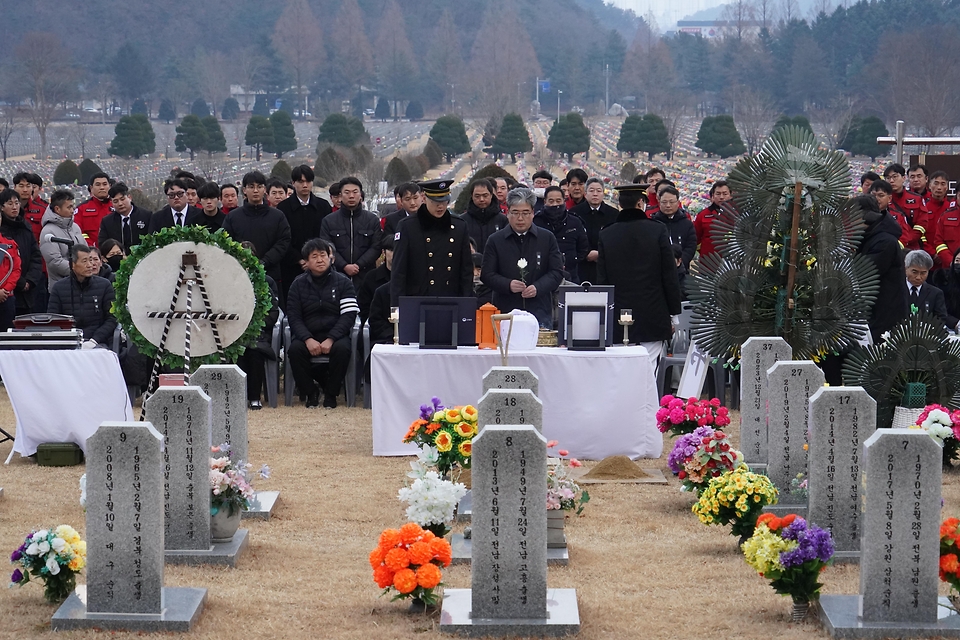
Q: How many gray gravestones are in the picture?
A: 10